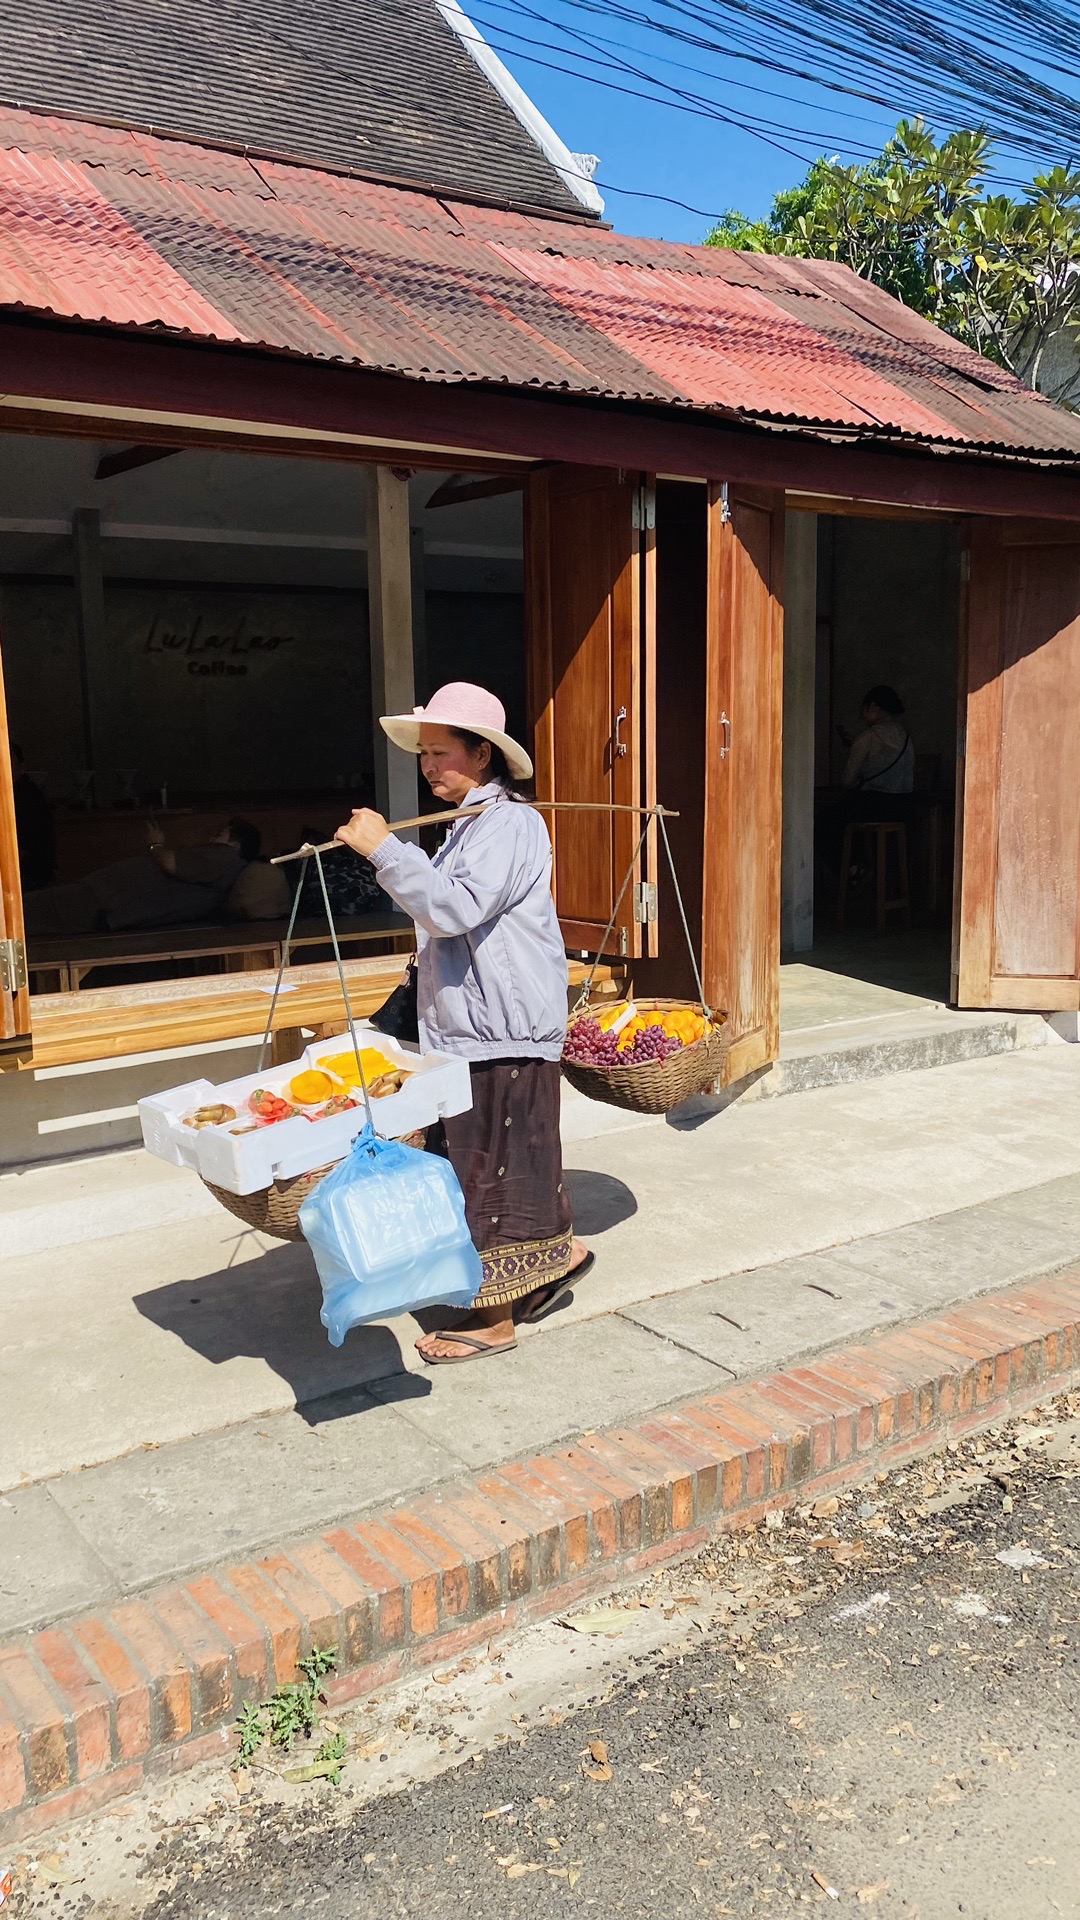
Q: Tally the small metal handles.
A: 2